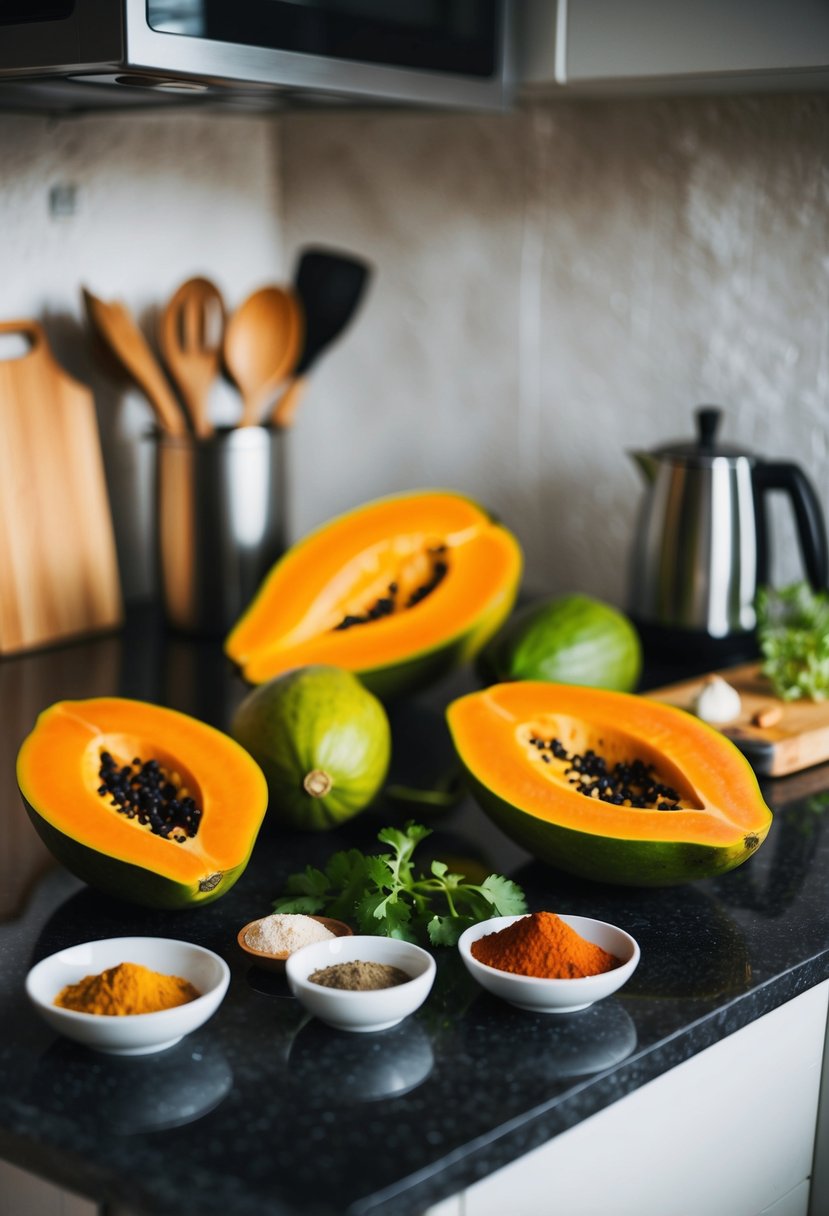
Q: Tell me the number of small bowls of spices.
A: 4